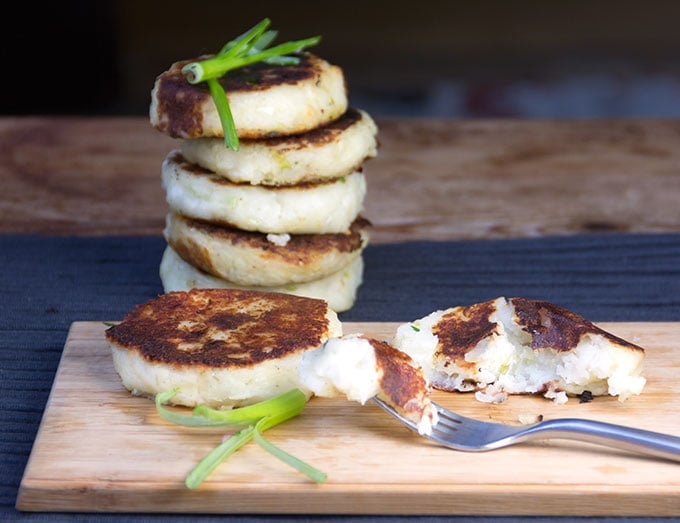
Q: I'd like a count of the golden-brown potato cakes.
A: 7